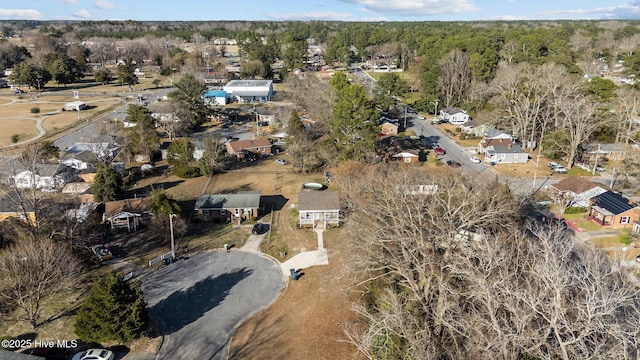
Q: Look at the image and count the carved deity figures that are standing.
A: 0